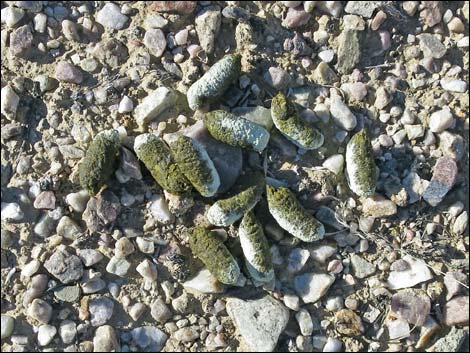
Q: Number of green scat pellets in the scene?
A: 11